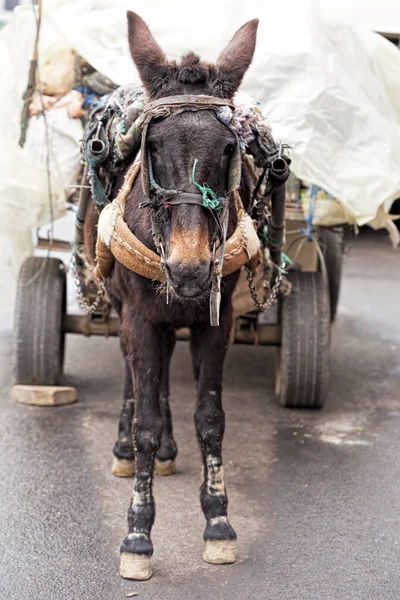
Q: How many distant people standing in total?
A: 0